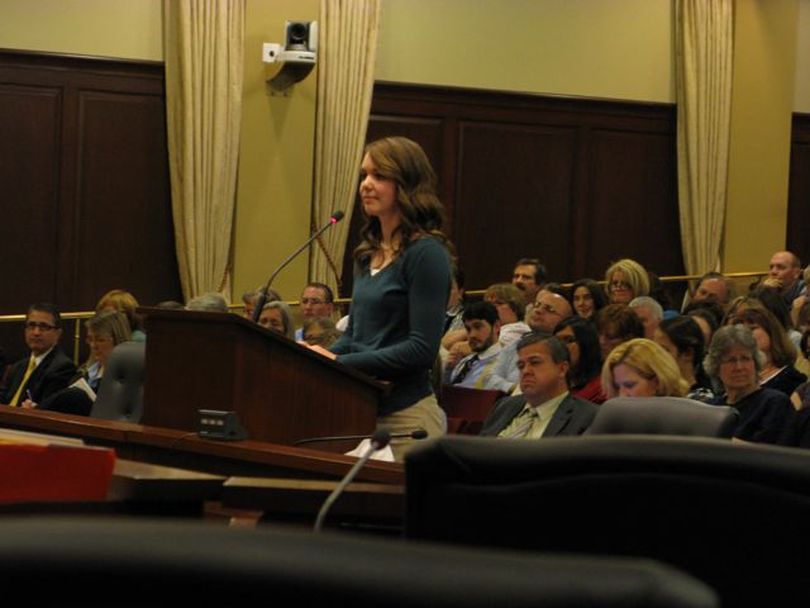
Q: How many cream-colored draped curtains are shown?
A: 3